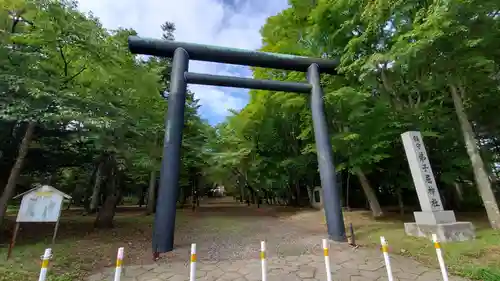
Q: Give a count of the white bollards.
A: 7